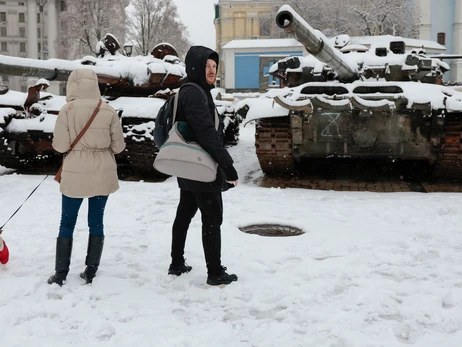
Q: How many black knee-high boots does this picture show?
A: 2